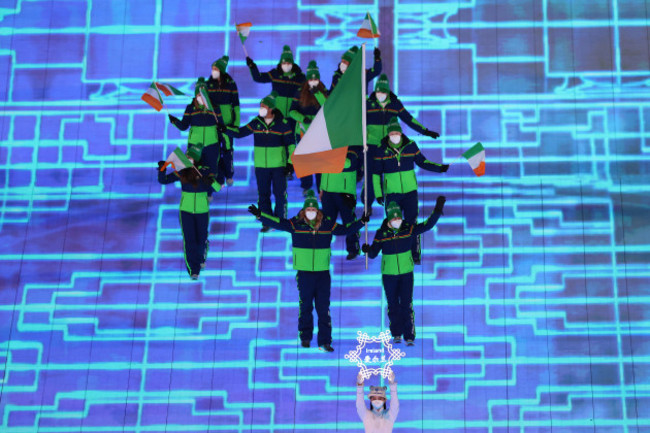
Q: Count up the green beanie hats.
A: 11